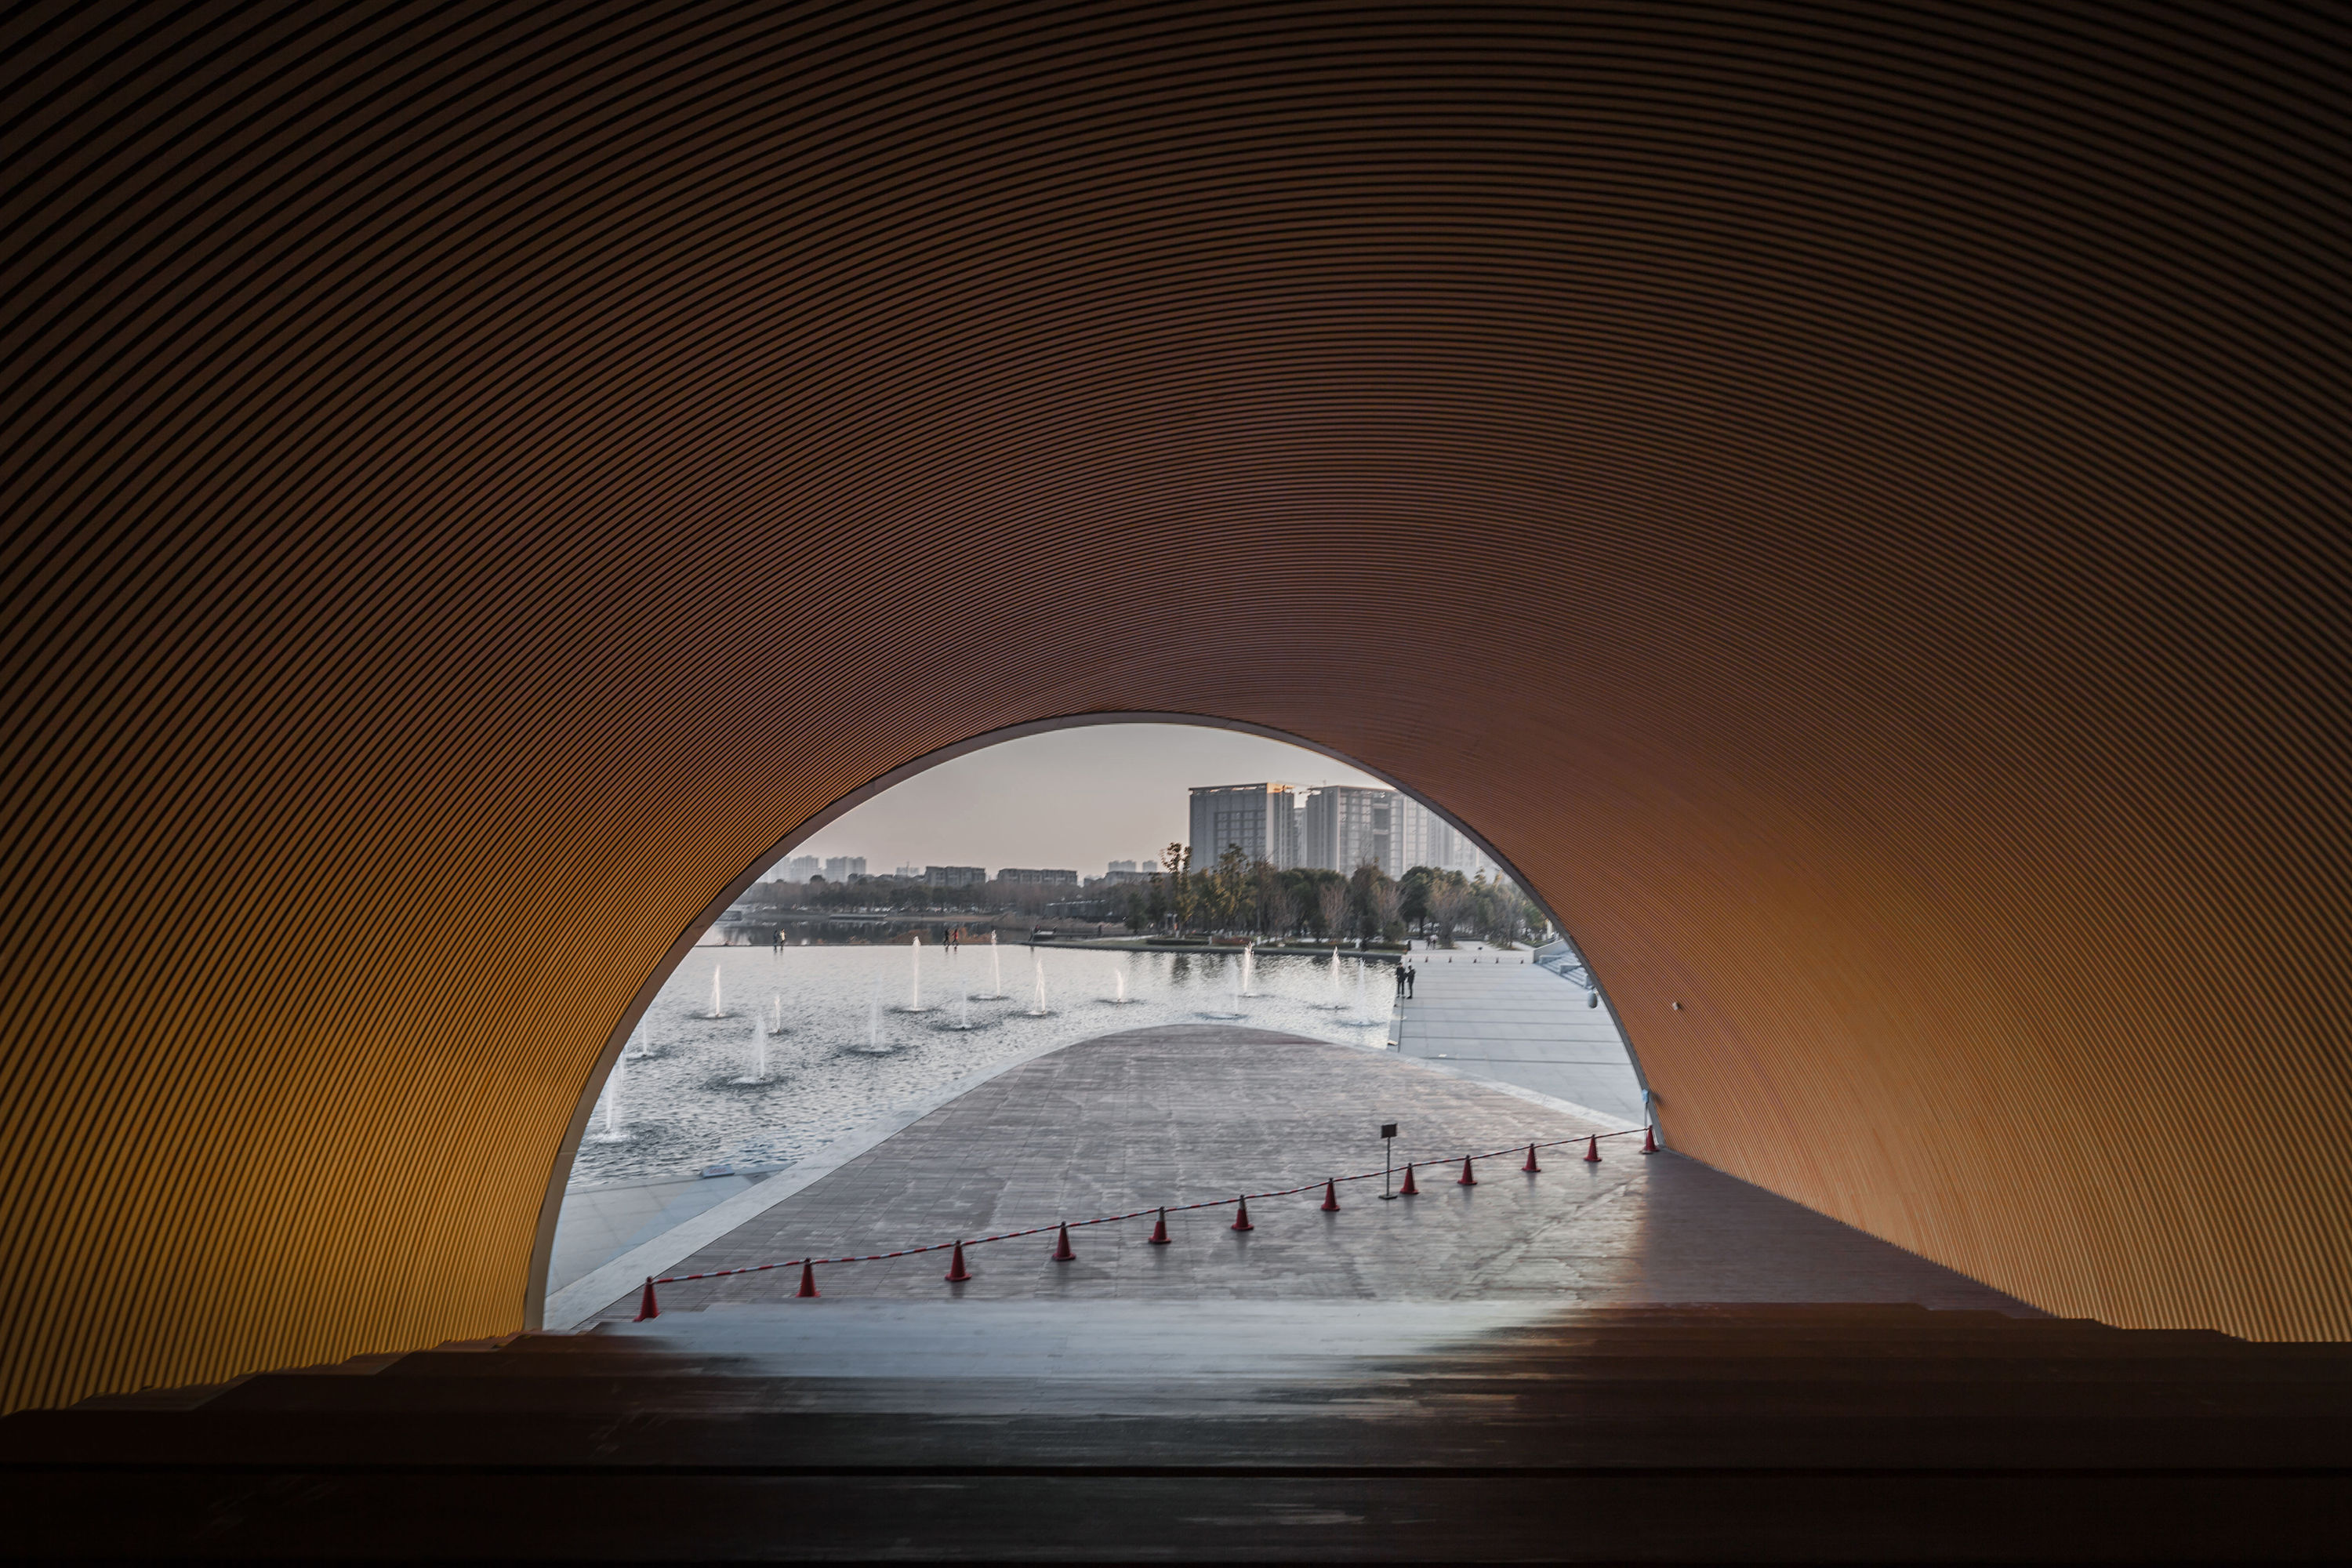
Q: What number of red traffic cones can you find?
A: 12